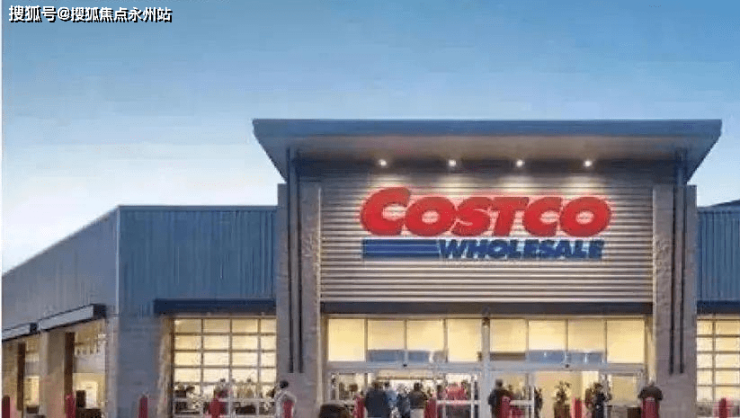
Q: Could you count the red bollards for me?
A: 11